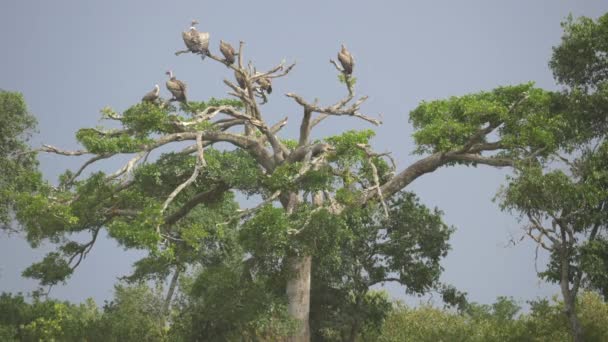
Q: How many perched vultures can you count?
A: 7